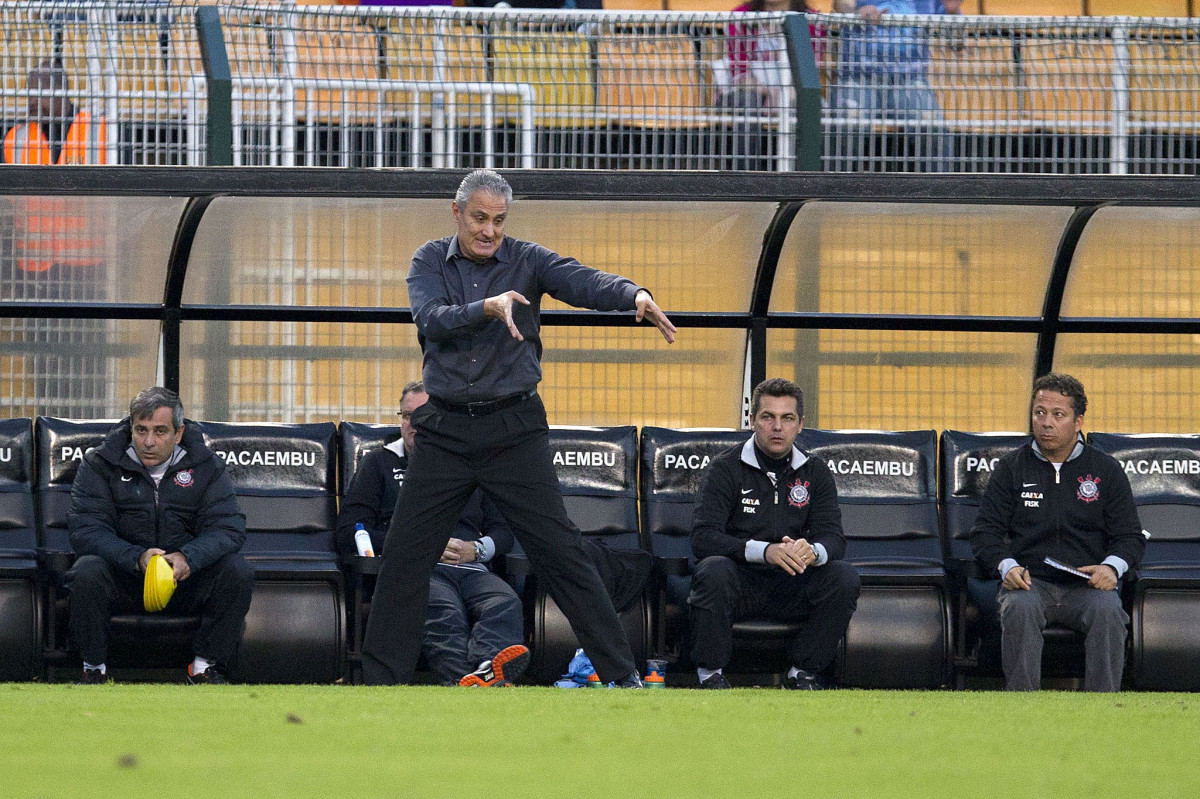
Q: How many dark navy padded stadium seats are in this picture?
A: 9